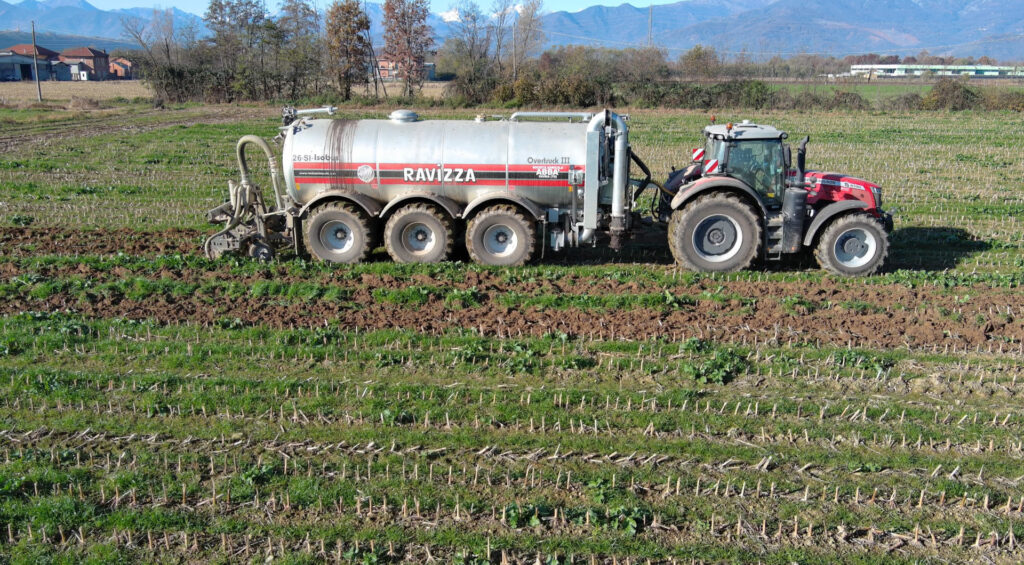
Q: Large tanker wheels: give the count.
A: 3